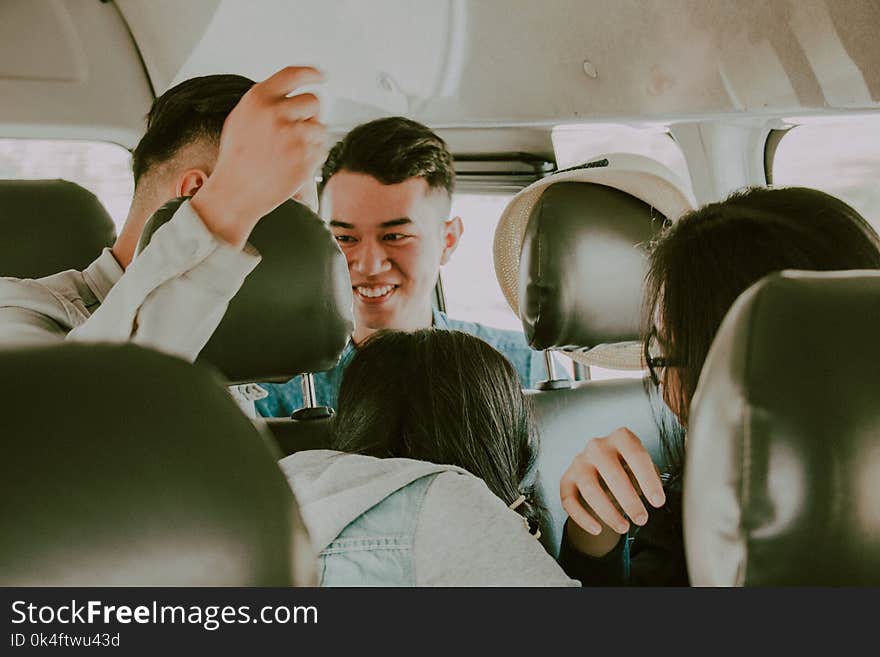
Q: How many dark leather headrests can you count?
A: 5